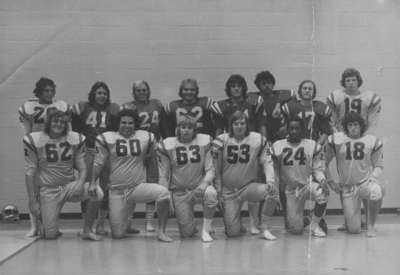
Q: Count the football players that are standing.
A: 8